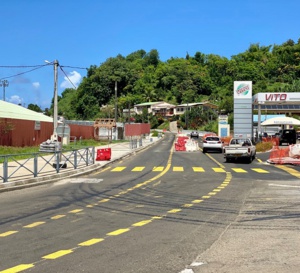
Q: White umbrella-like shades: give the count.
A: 1